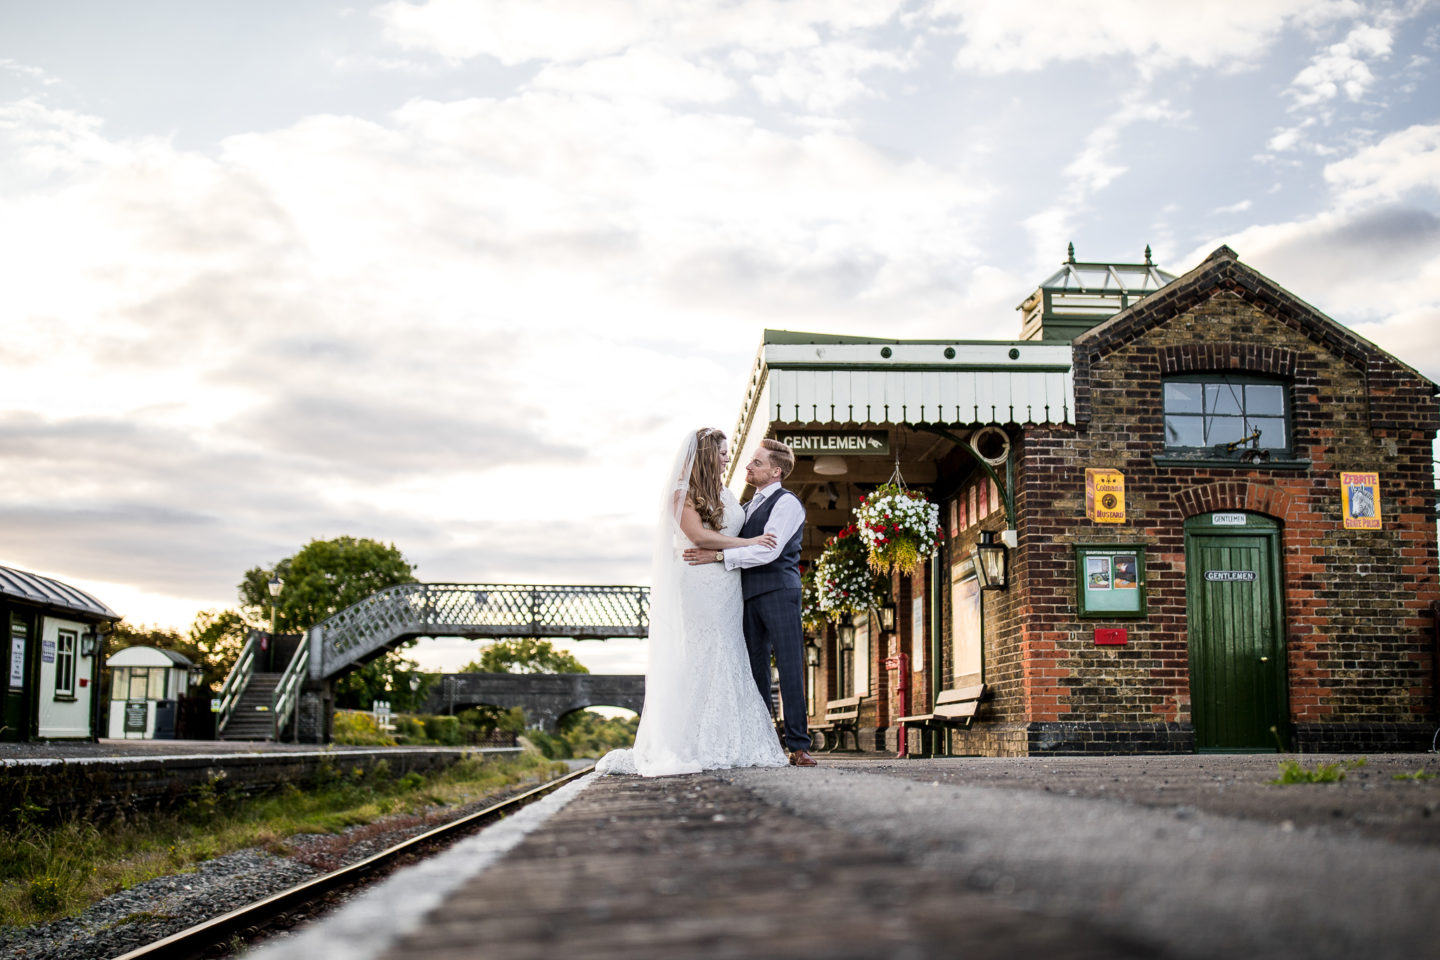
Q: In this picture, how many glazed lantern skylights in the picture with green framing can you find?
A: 1